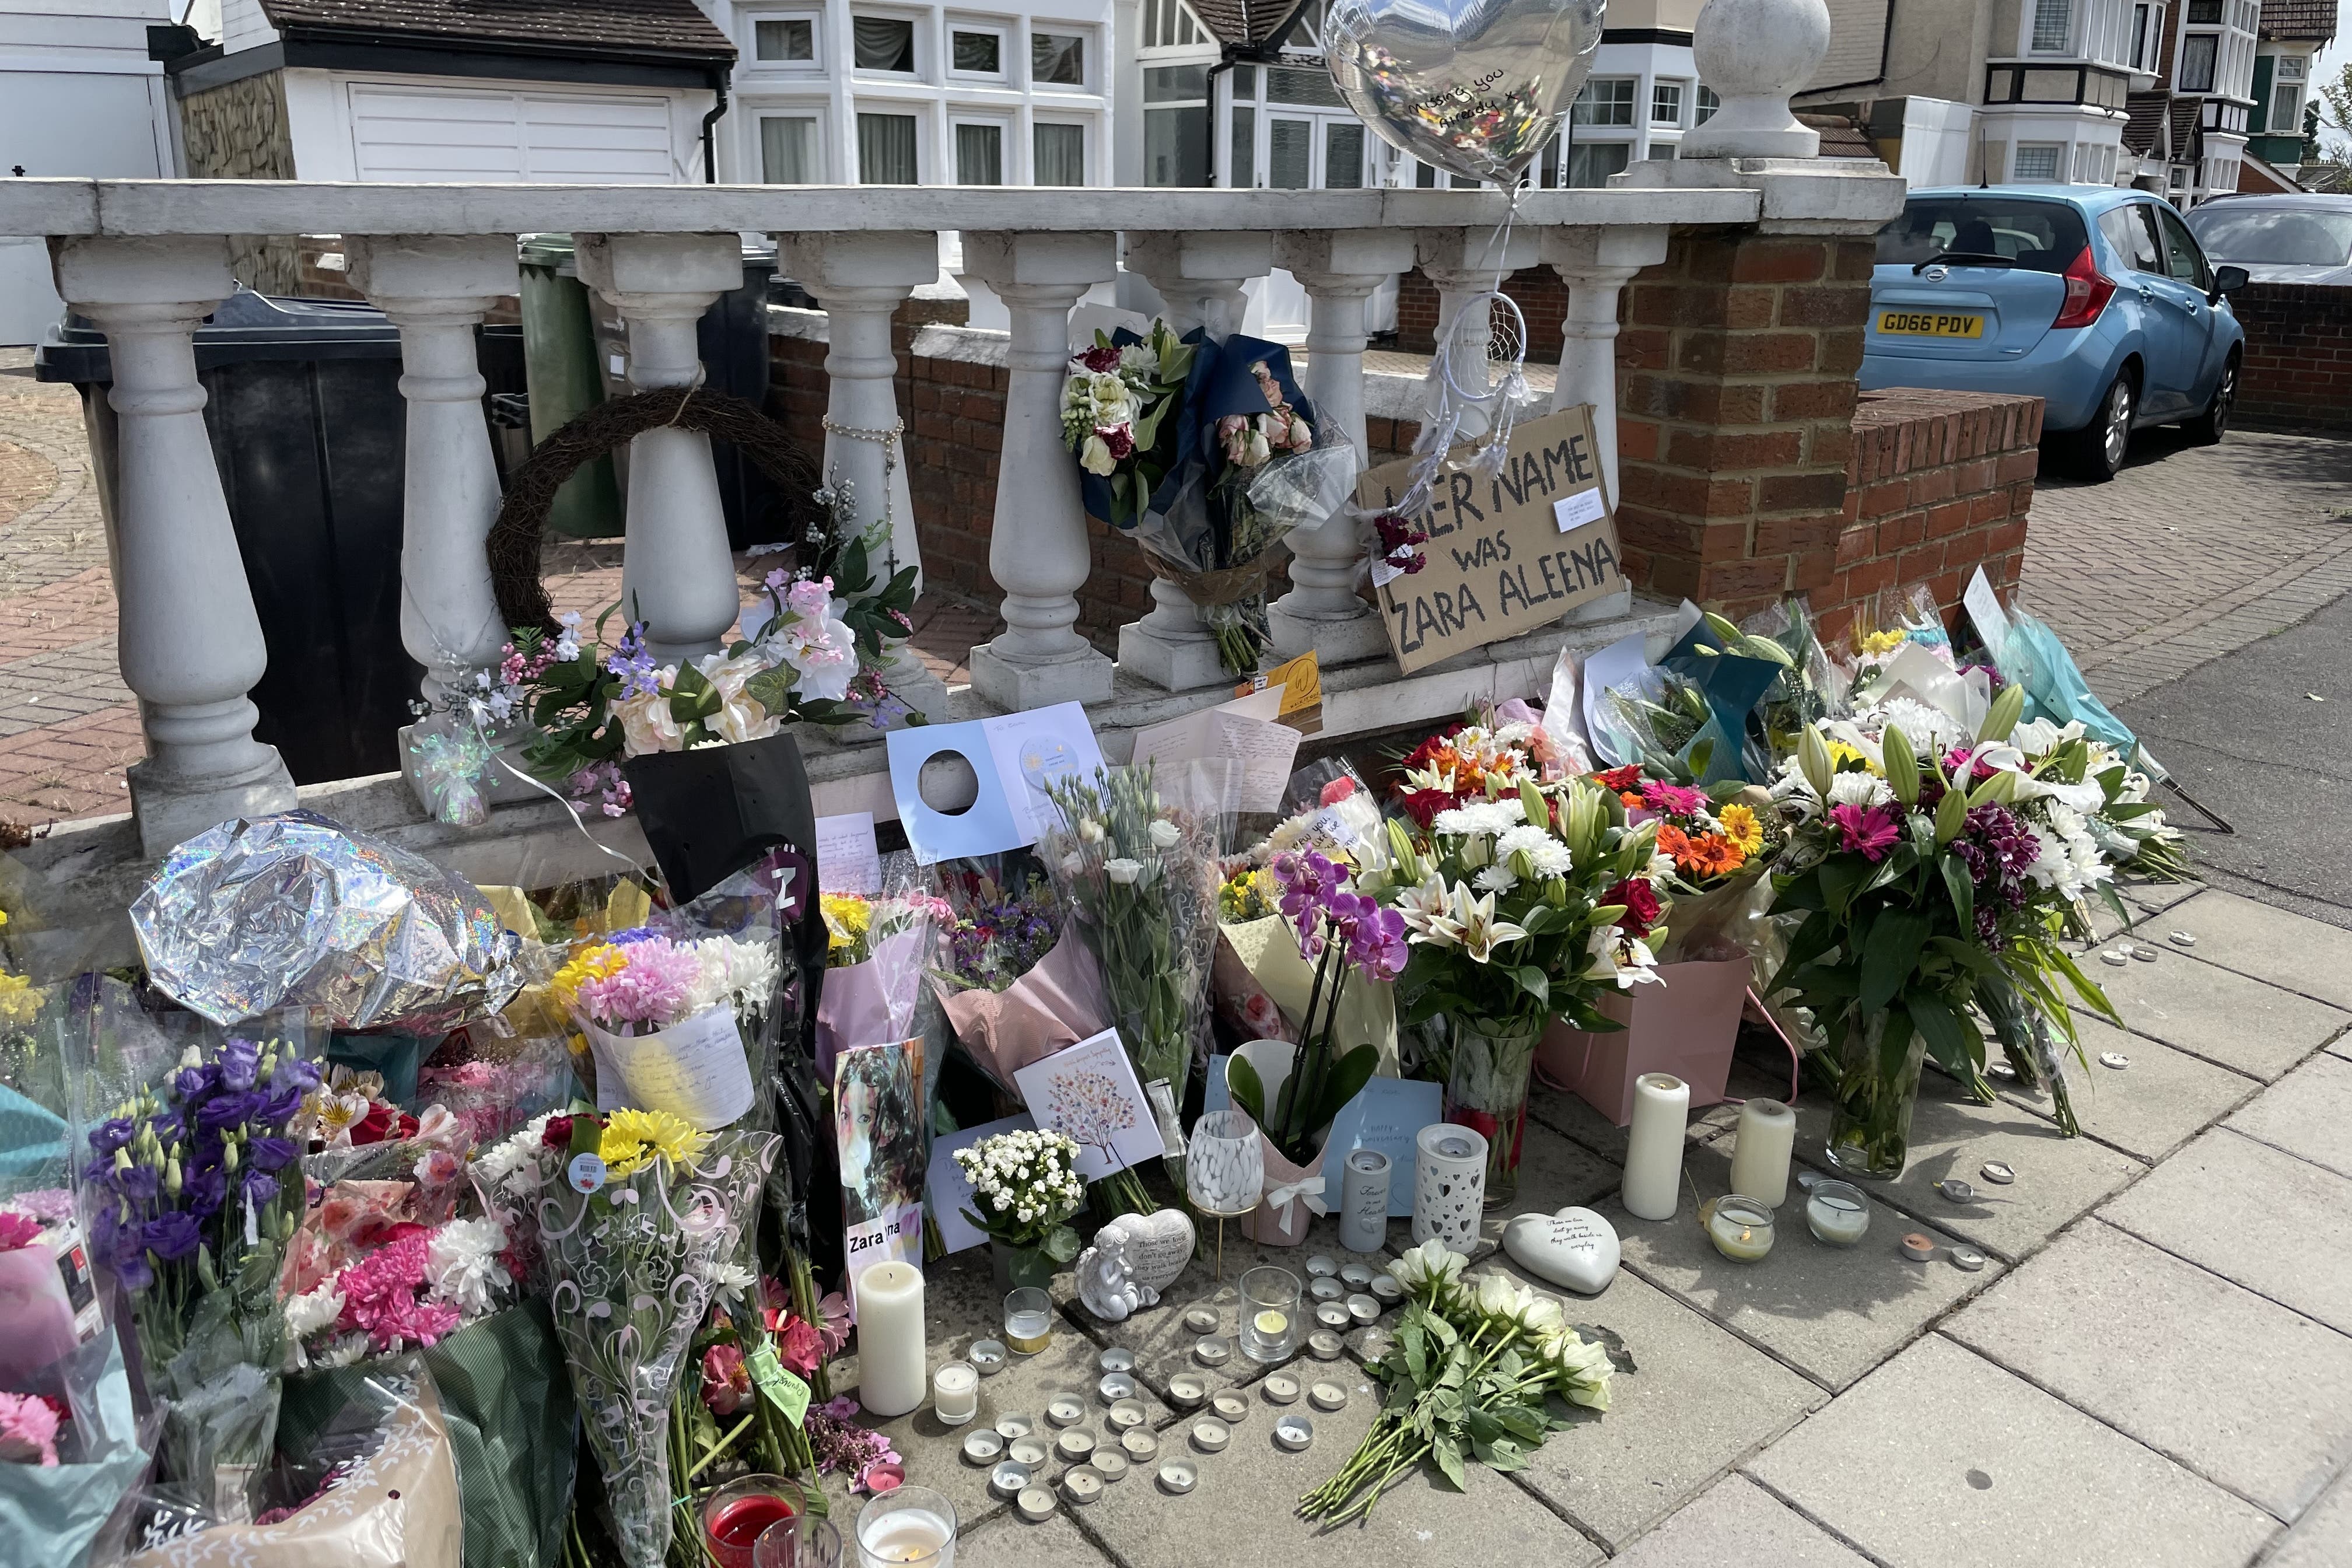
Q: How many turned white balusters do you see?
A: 9